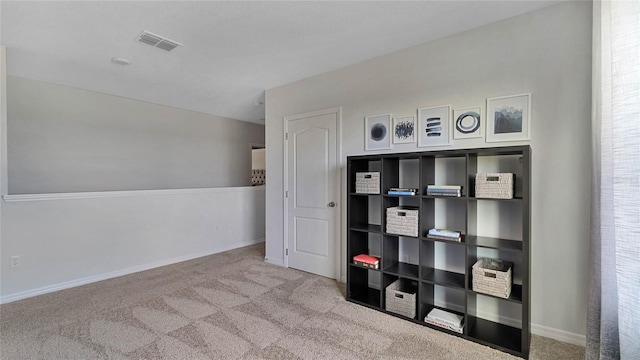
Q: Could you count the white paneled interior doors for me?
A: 1